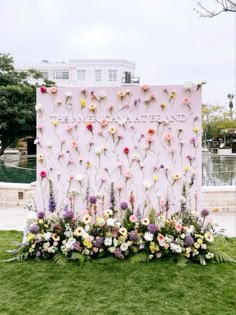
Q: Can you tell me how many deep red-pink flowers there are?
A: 4